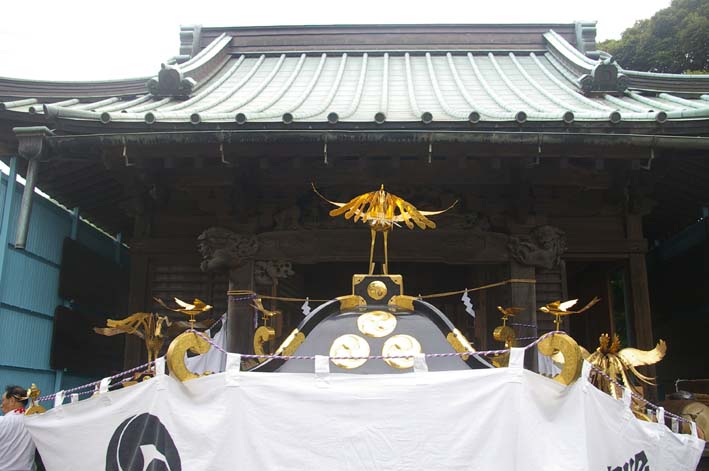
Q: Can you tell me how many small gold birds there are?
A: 4